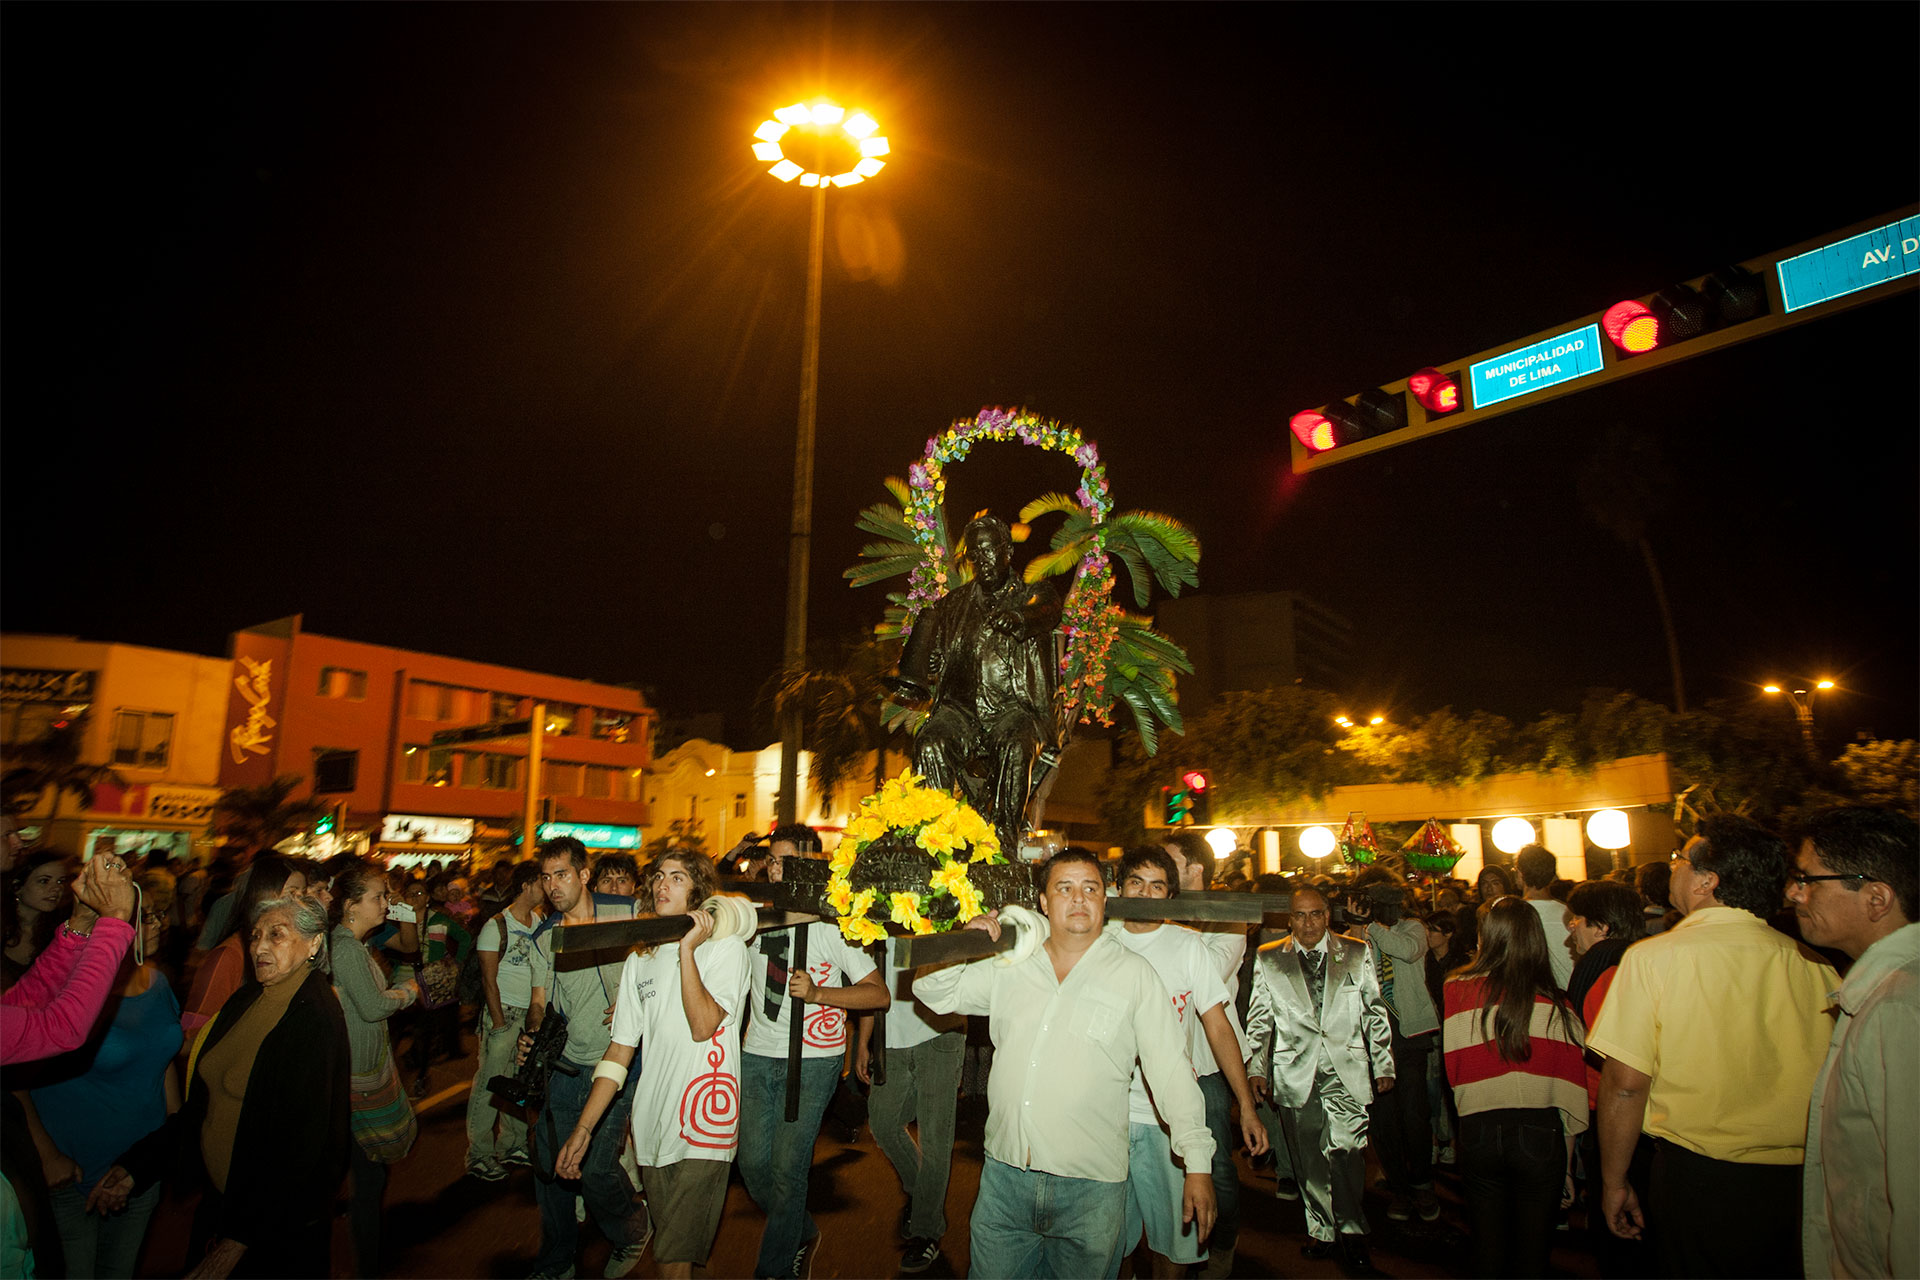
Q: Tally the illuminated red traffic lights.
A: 4